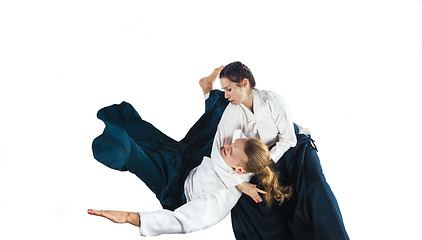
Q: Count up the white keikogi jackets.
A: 2